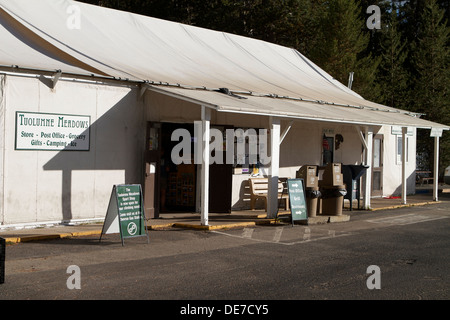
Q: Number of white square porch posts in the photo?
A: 5